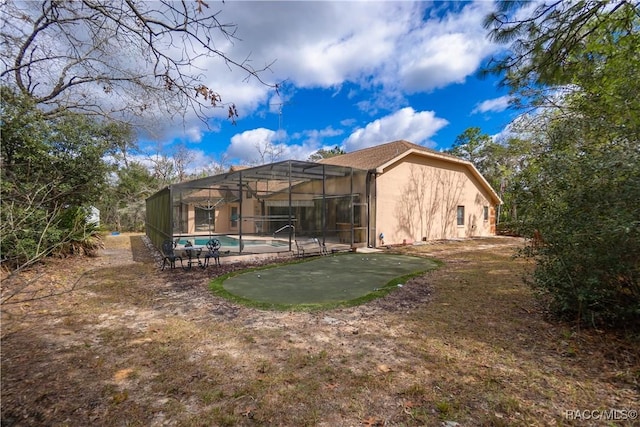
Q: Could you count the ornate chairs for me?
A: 2